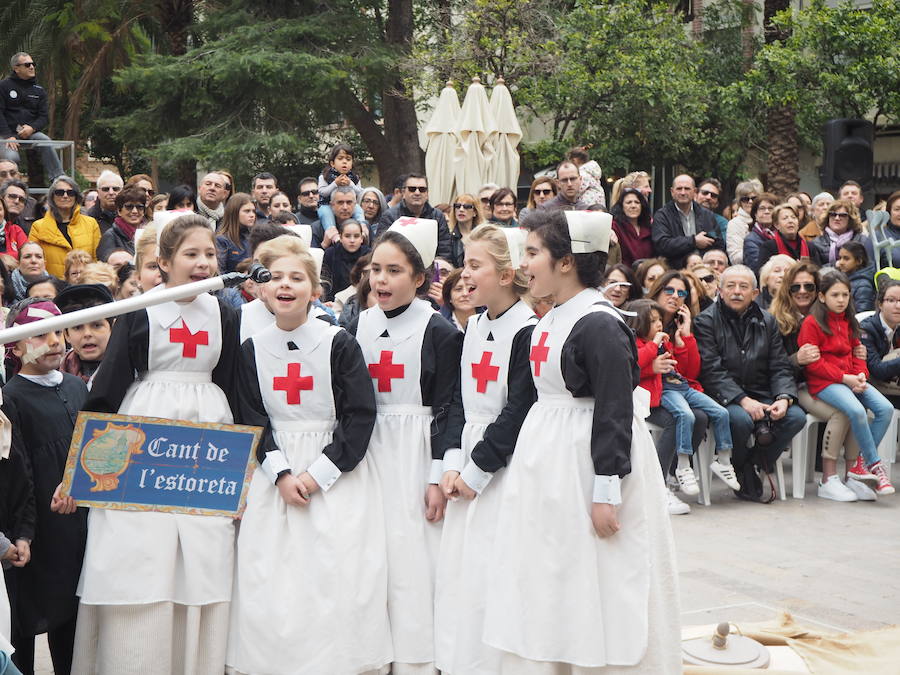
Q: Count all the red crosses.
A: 6